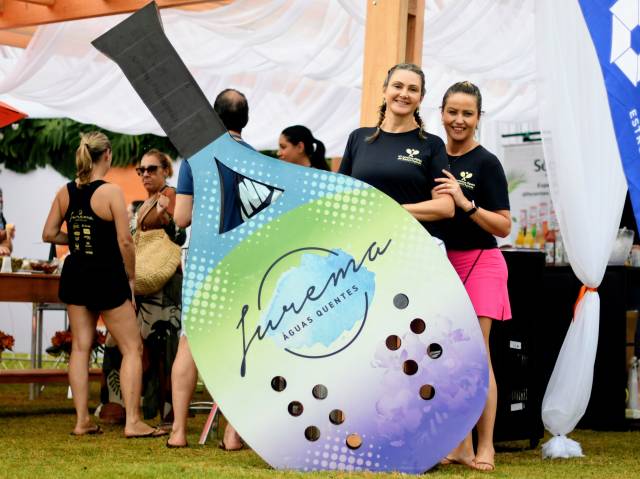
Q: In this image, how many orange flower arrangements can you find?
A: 2